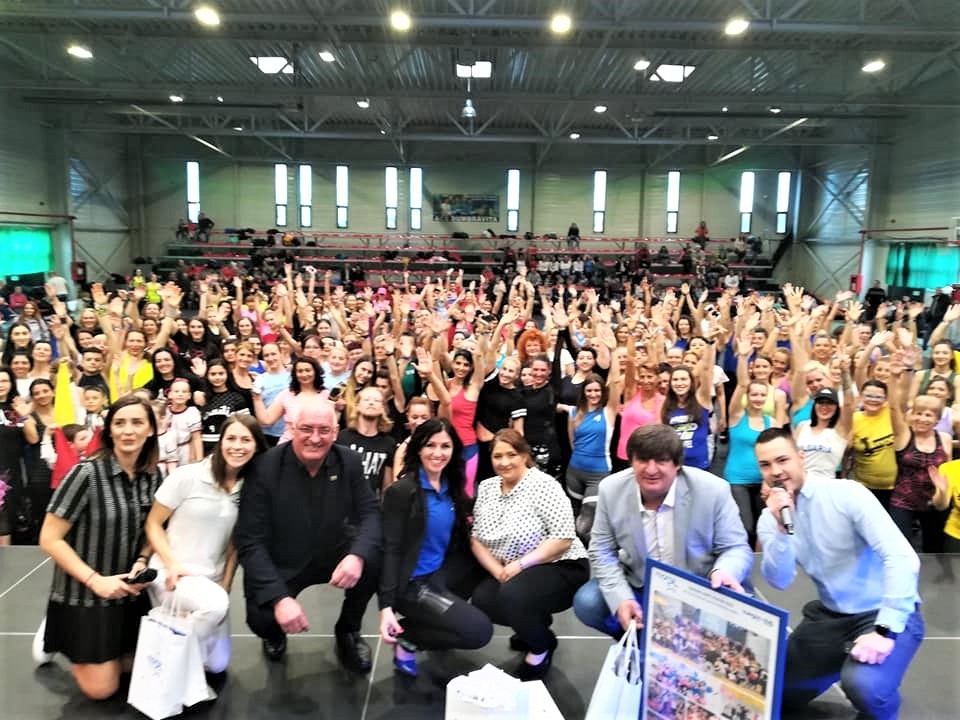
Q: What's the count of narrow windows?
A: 11